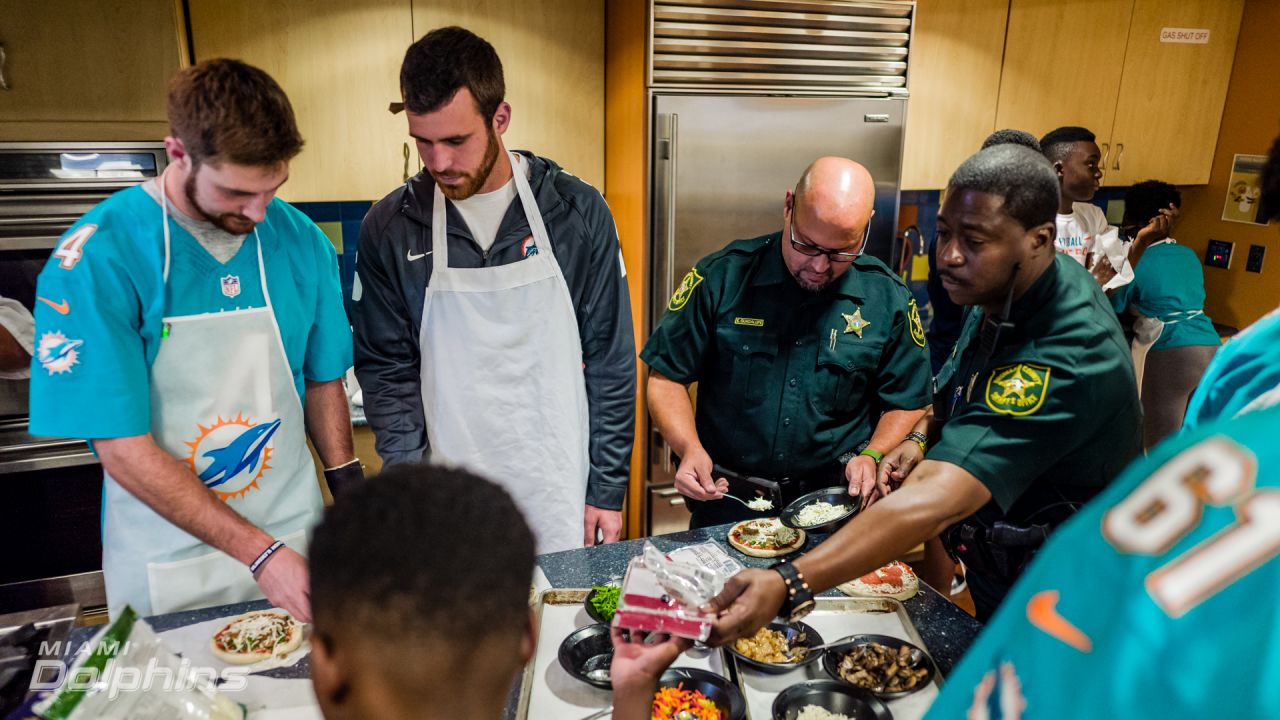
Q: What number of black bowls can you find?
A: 7